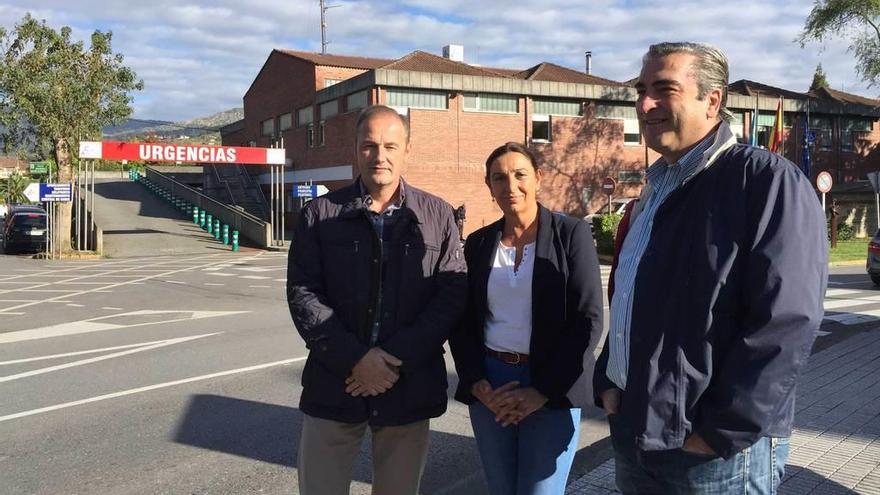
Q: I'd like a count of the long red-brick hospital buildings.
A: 1